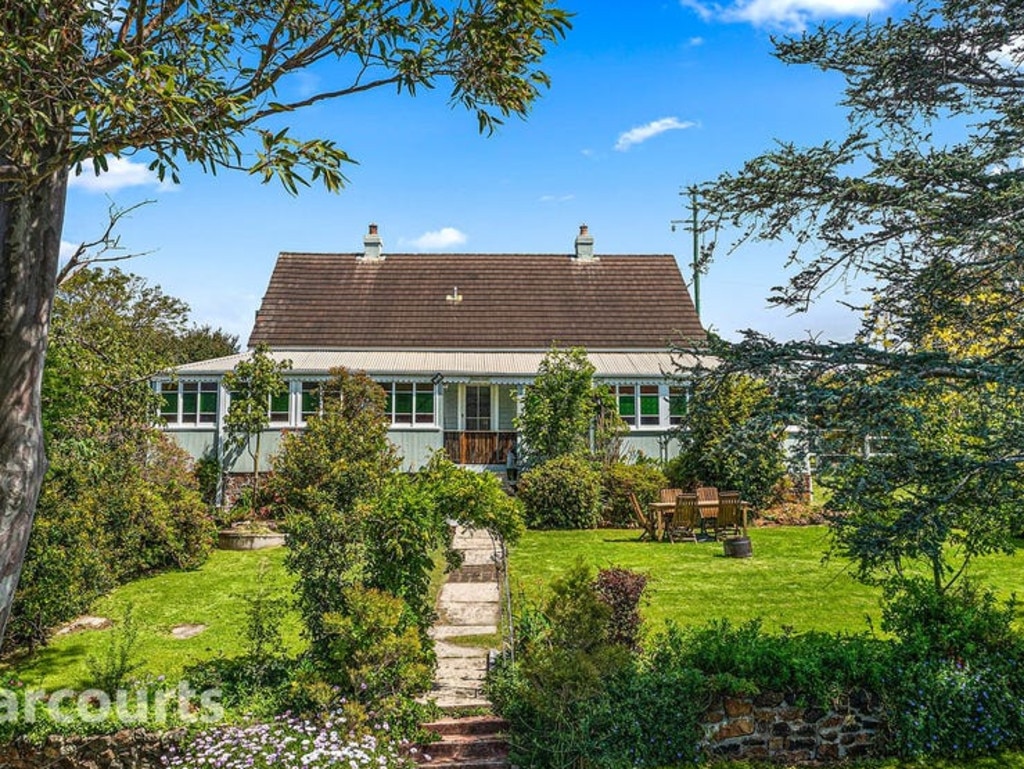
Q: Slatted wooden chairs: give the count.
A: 5